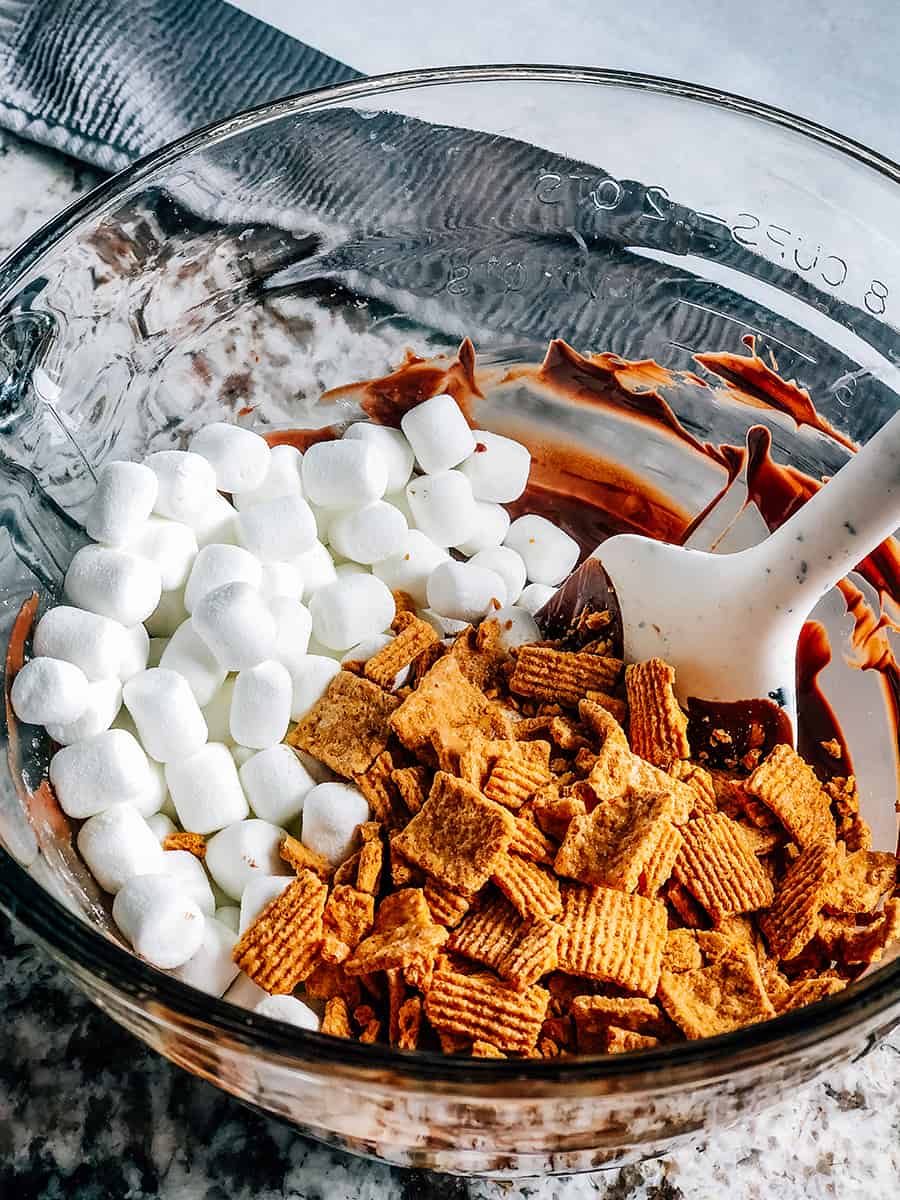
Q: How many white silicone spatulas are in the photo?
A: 1